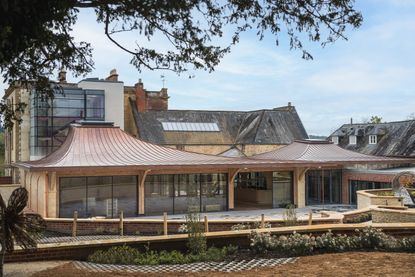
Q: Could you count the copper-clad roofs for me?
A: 2